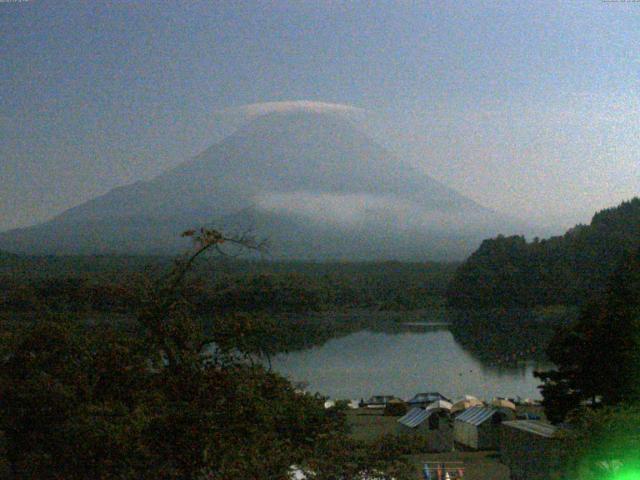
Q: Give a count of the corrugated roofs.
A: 3